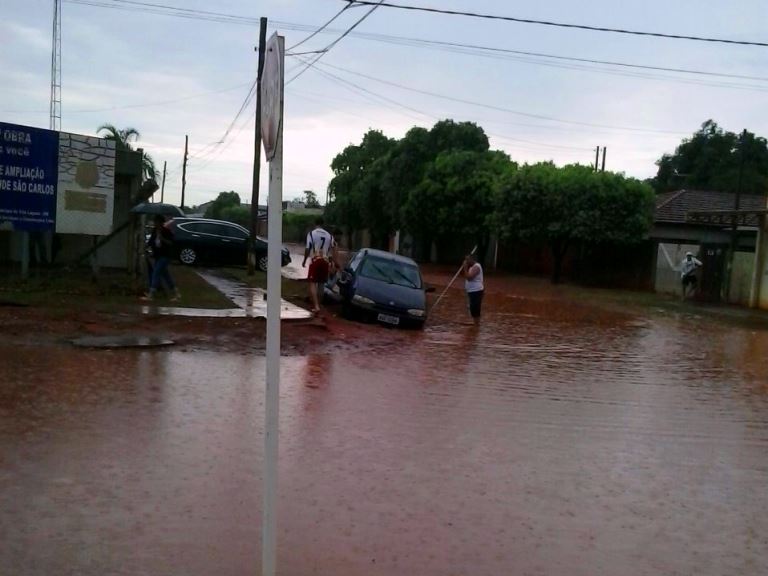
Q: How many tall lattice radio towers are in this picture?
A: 1